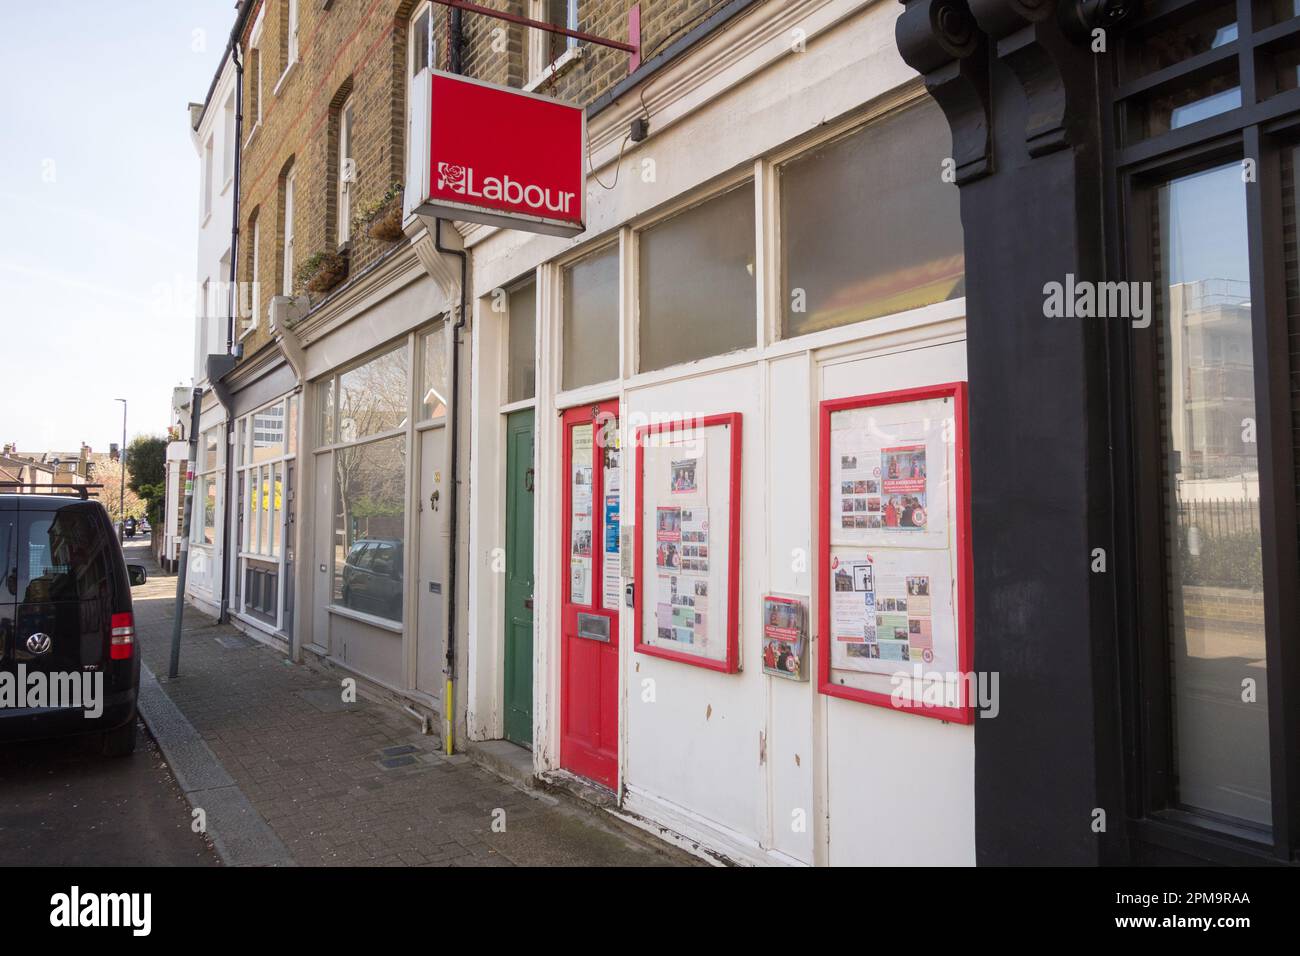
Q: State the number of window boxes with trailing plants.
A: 2